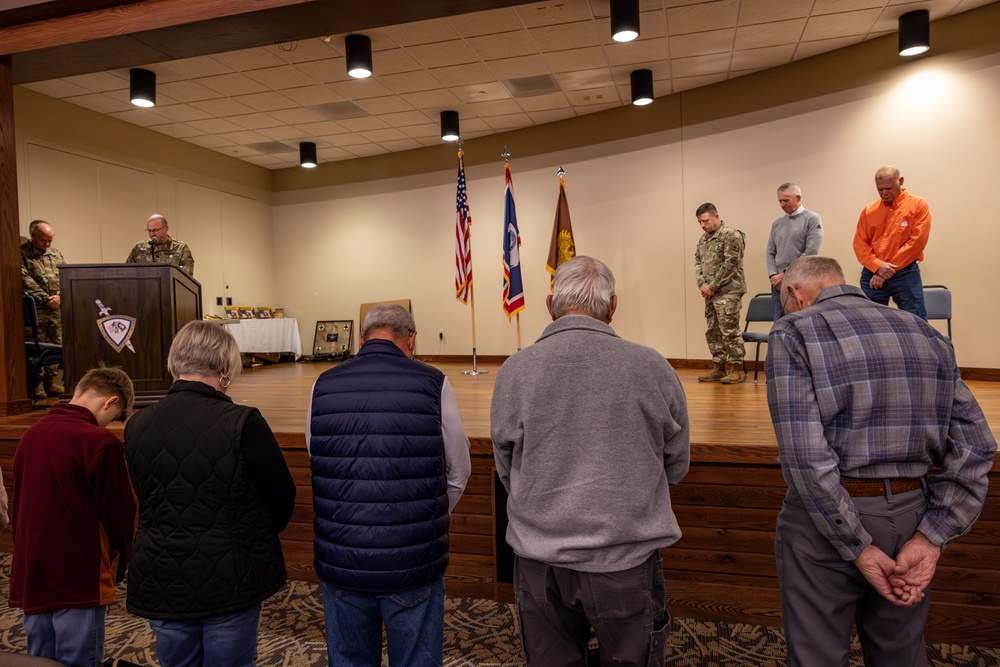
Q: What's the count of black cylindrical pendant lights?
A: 7